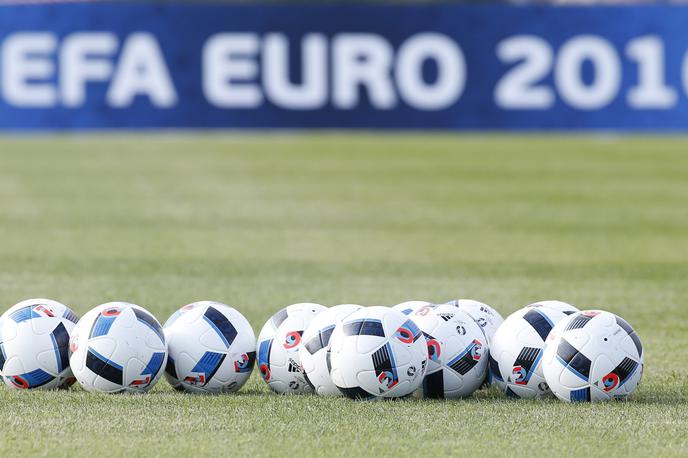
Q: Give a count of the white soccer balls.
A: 12